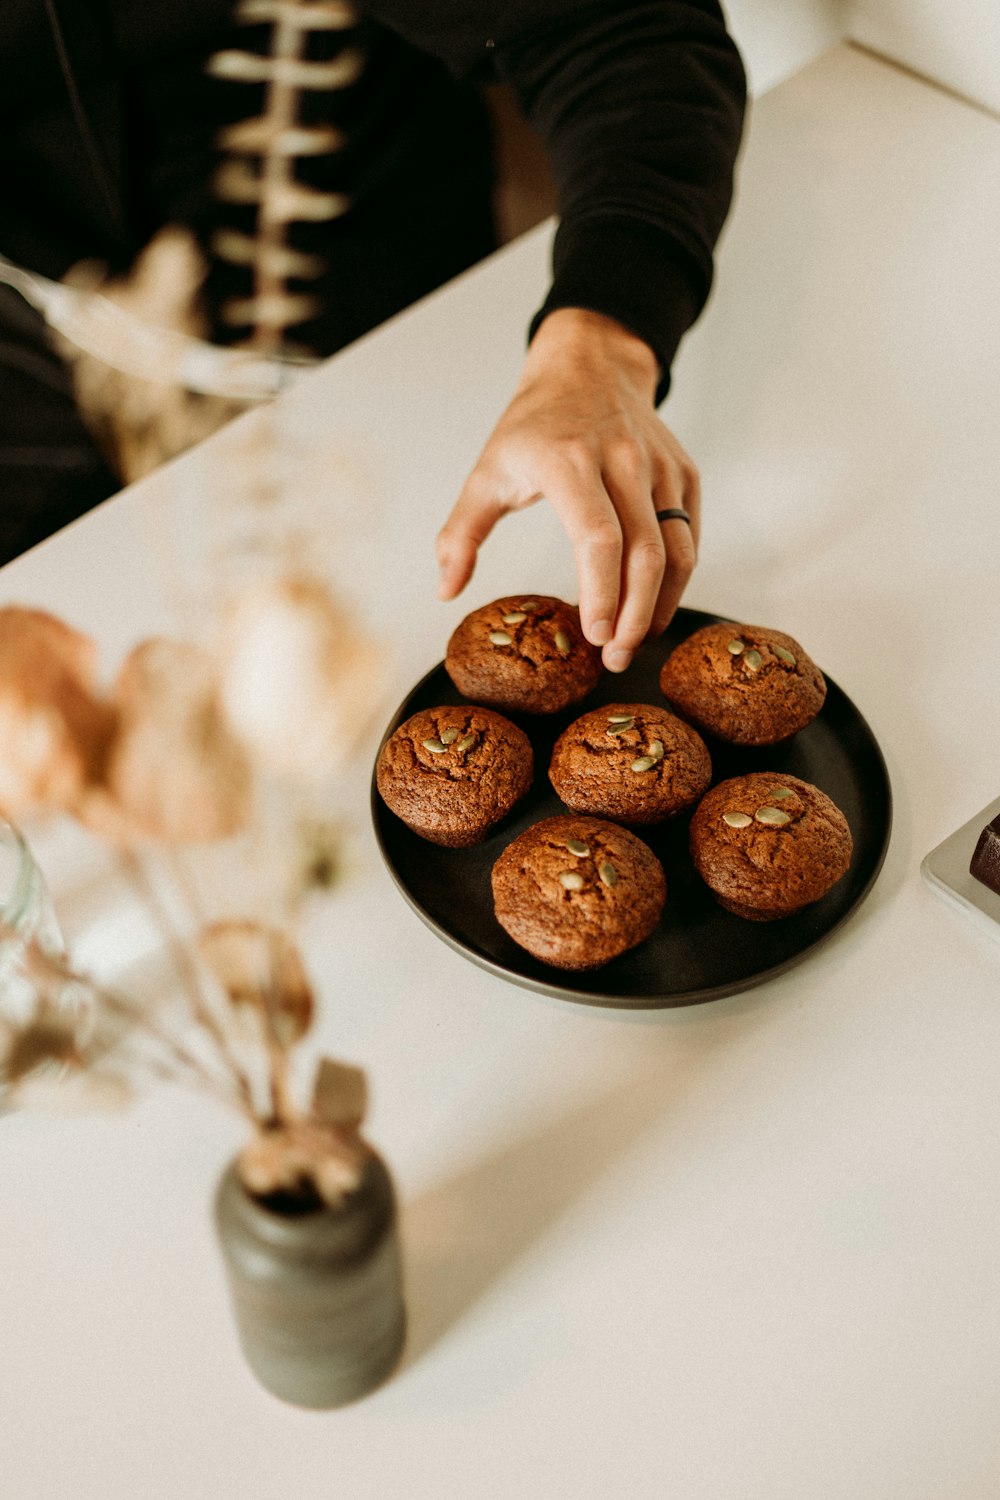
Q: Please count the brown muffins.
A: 6